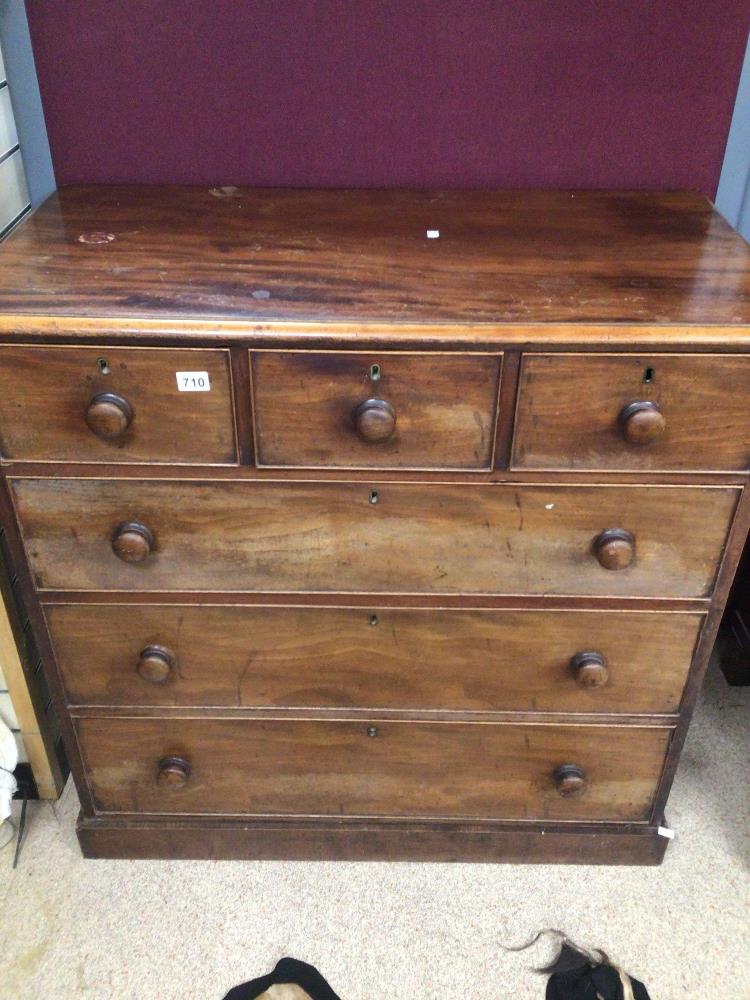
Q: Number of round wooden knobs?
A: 9